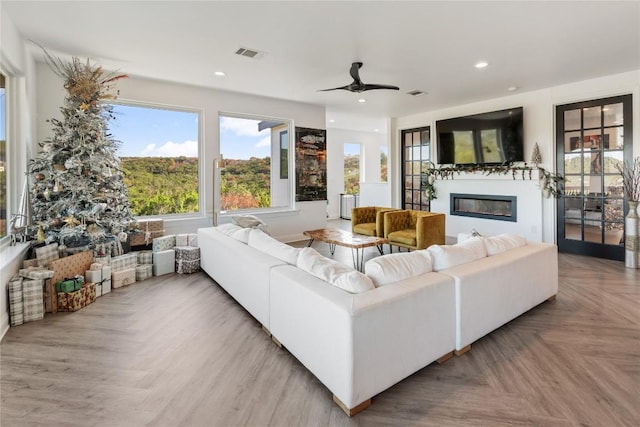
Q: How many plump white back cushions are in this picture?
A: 6